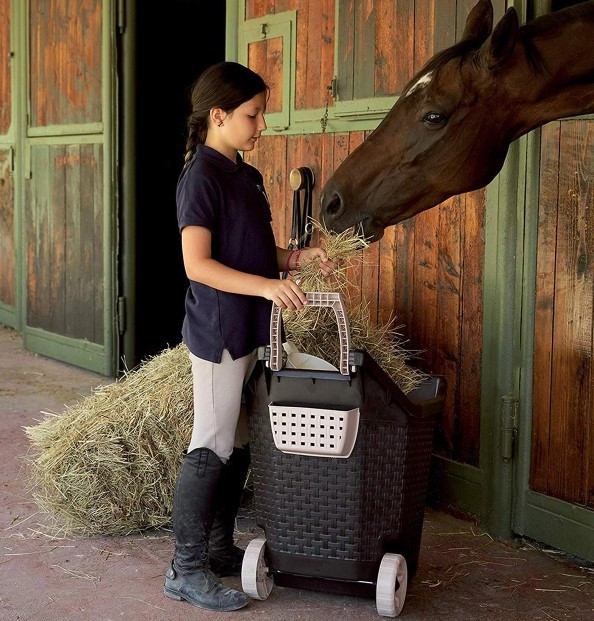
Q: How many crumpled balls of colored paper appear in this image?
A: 0